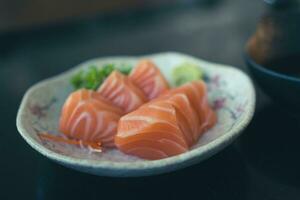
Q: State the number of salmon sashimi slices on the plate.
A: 6